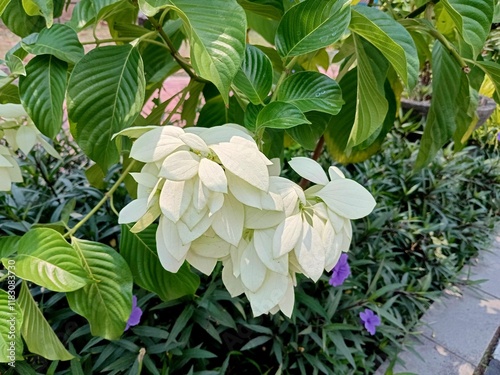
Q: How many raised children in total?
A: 0